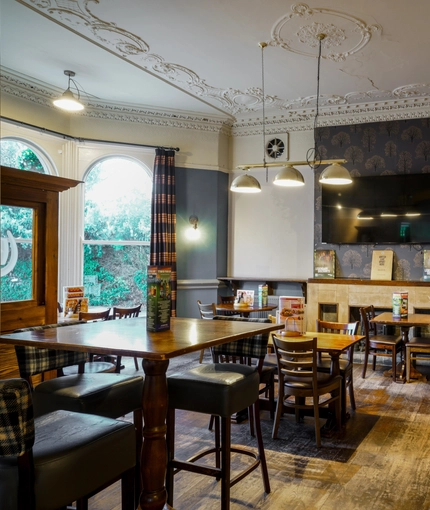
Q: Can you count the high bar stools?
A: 3